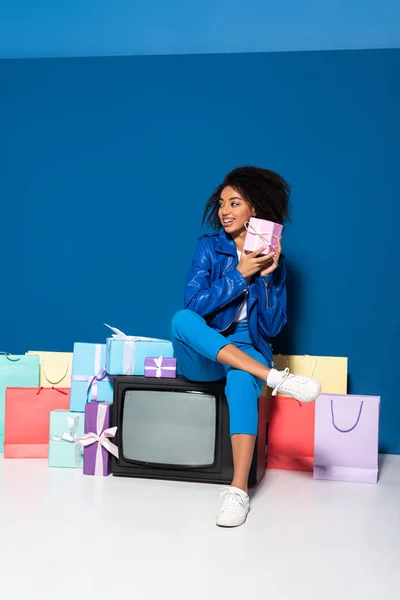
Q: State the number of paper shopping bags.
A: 6